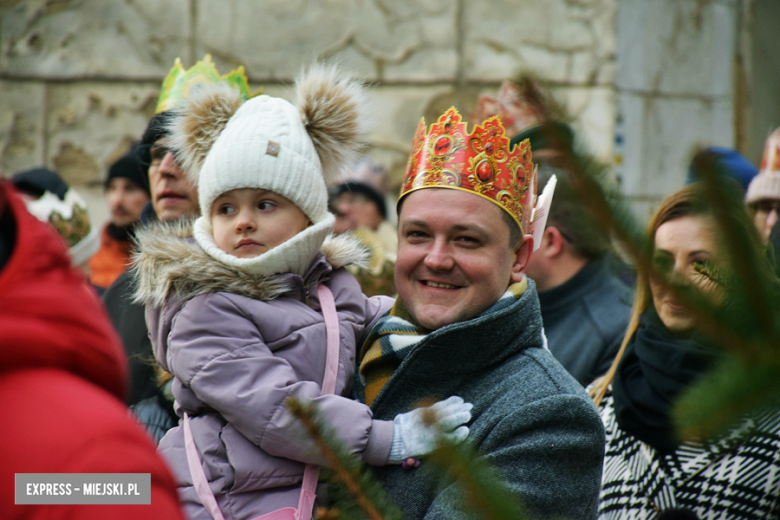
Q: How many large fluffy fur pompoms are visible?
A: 2